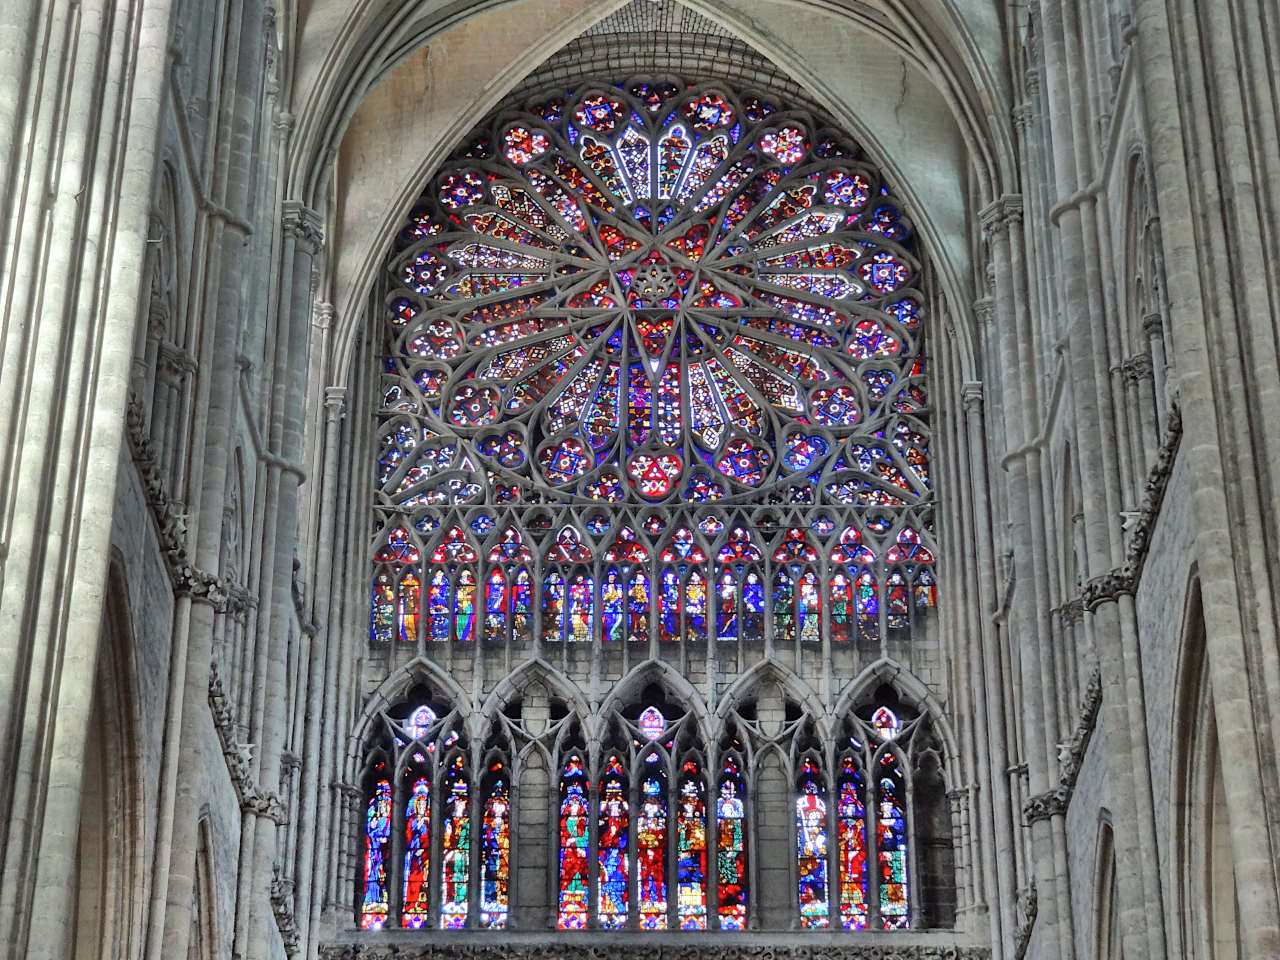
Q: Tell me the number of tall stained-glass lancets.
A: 12